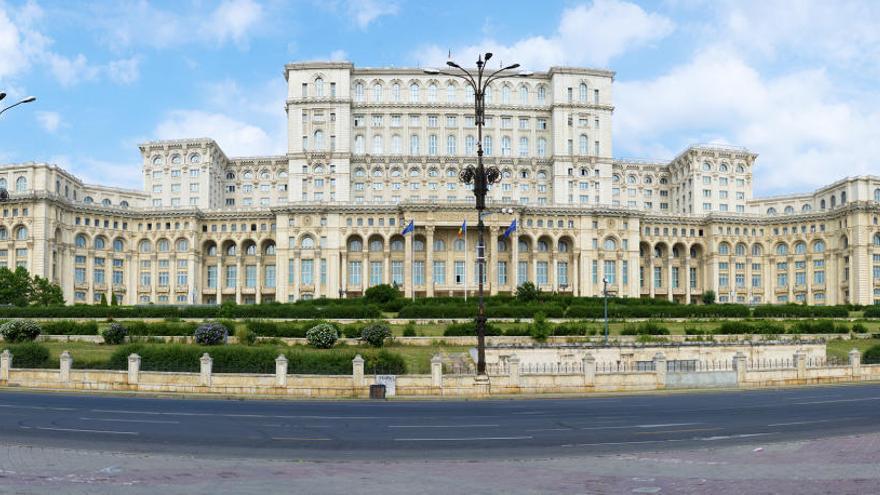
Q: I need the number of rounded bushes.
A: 5